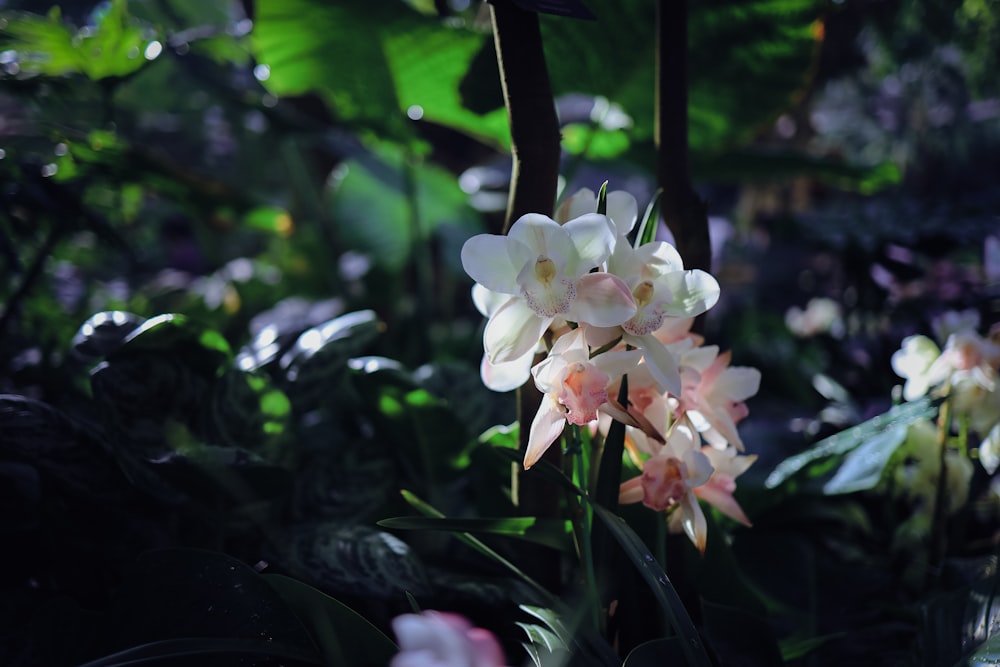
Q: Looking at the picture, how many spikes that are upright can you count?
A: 2